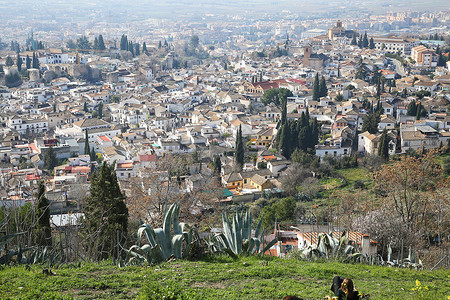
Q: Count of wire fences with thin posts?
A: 1